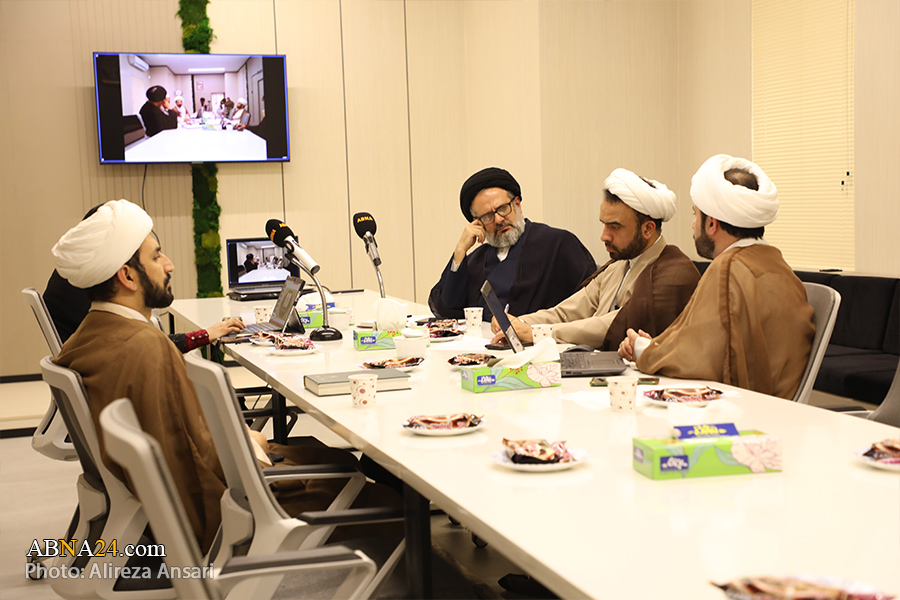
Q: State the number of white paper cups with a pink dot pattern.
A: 5